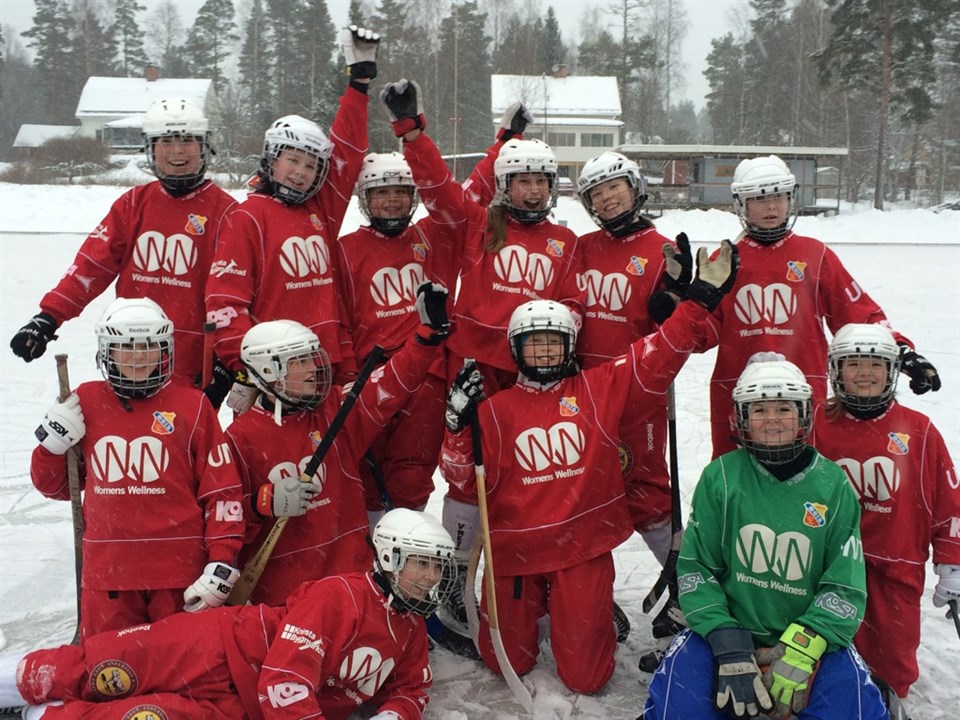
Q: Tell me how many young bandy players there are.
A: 12